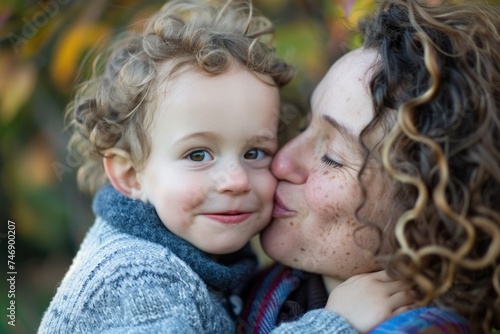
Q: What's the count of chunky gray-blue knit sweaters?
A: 1